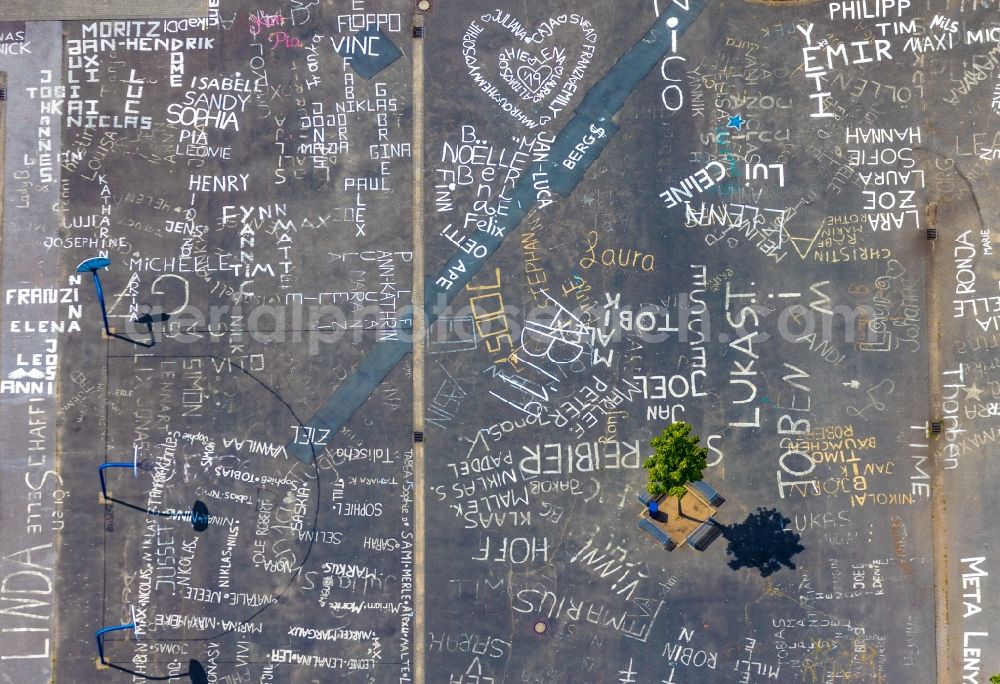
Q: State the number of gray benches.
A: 4